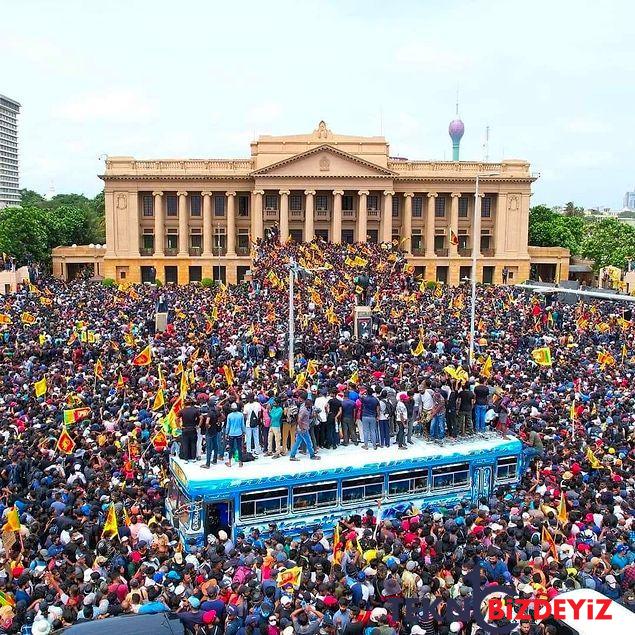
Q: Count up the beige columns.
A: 14